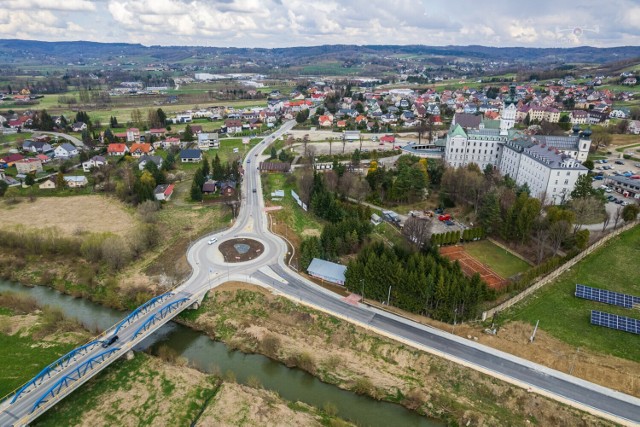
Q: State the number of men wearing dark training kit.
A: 0